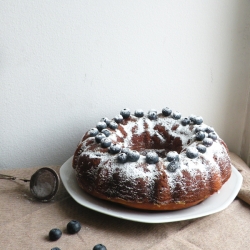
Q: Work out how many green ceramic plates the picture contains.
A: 0